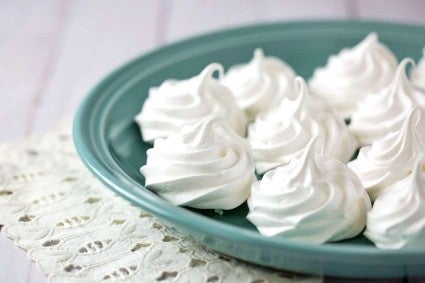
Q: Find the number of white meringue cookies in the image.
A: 10